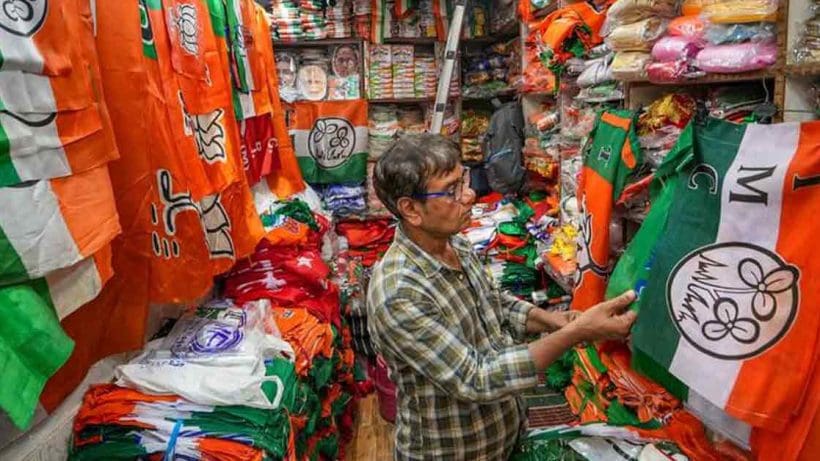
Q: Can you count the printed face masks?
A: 3